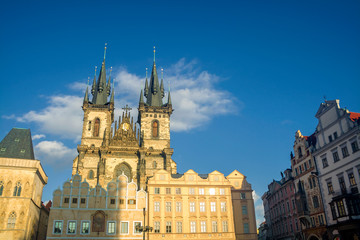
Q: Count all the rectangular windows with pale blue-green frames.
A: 6